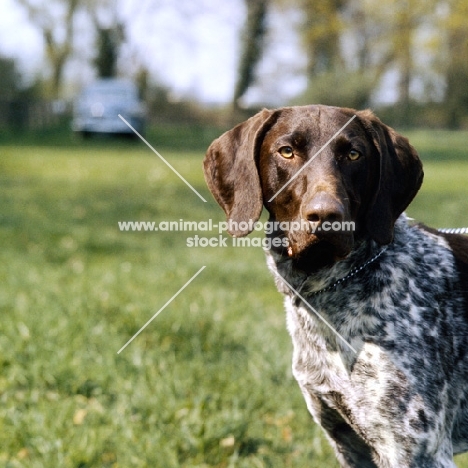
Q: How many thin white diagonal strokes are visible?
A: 4